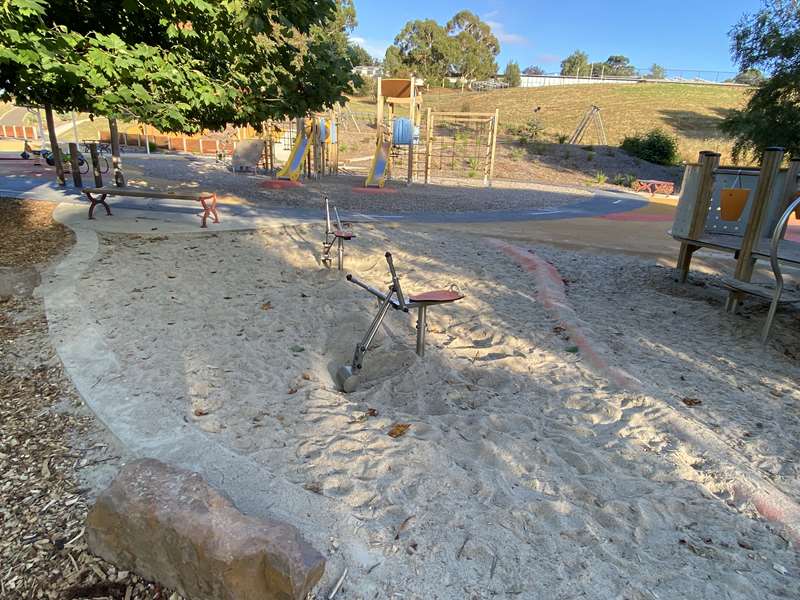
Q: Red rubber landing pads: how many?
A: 2